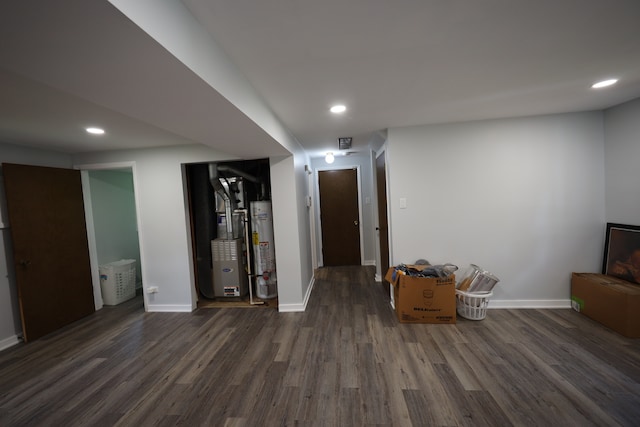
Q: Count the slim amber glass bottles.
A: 0